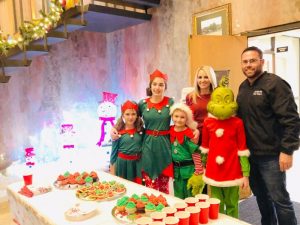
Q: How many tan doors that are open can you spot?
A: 1